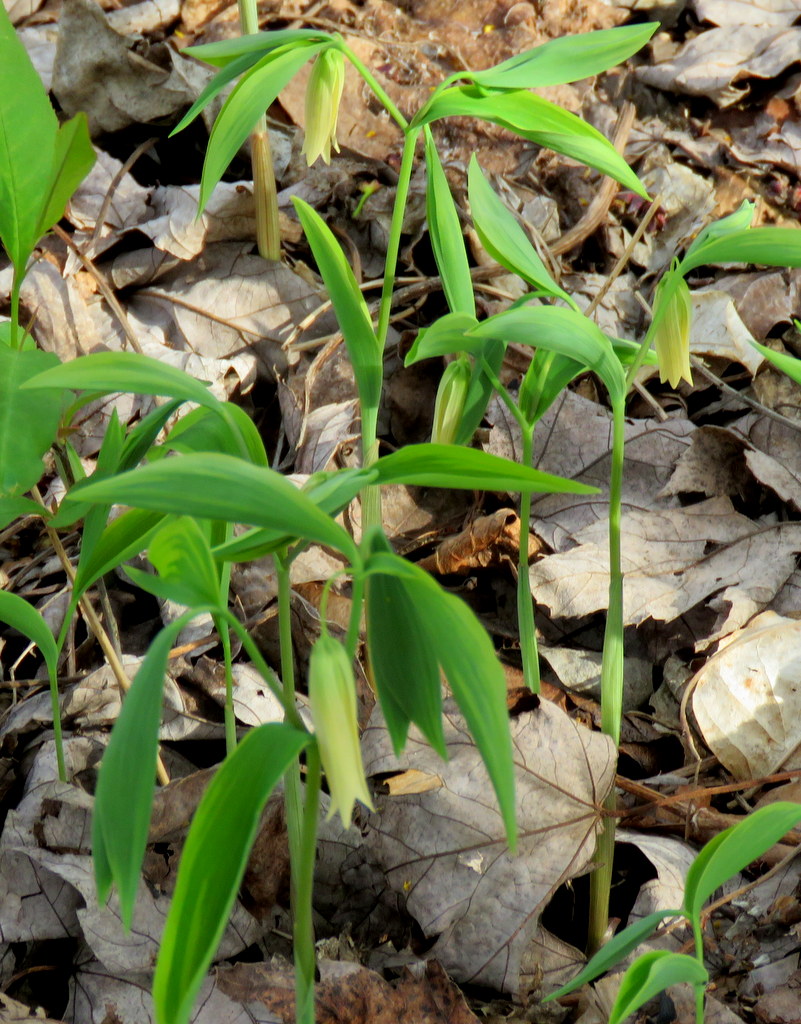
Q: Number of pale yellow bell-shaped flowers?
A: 4